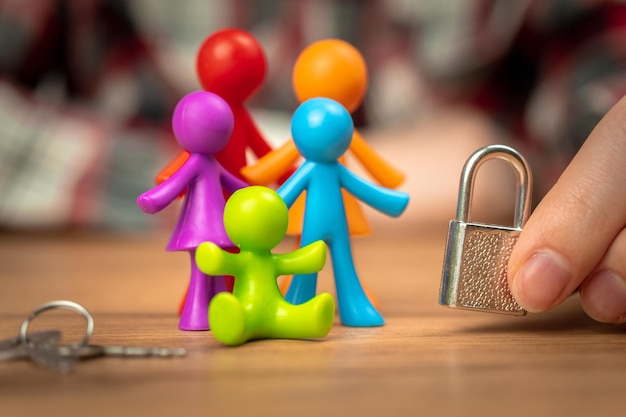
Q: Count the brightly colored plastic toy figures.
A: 5